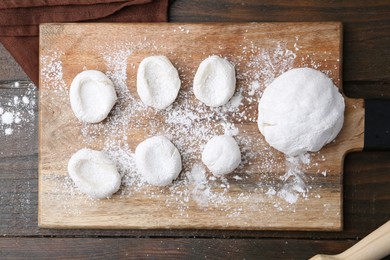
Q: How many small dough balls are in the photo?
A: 6